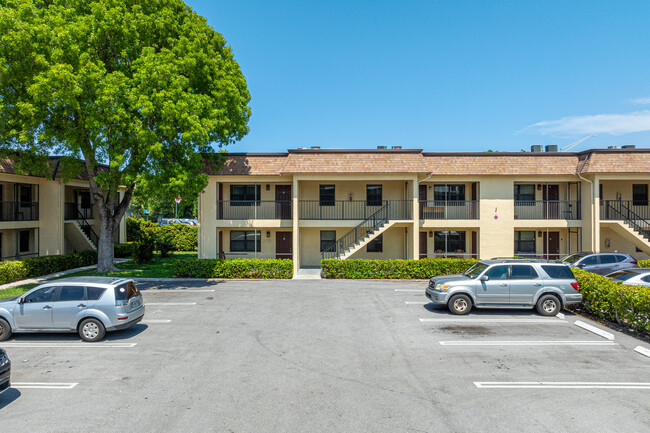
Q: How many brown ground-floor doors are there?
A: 3